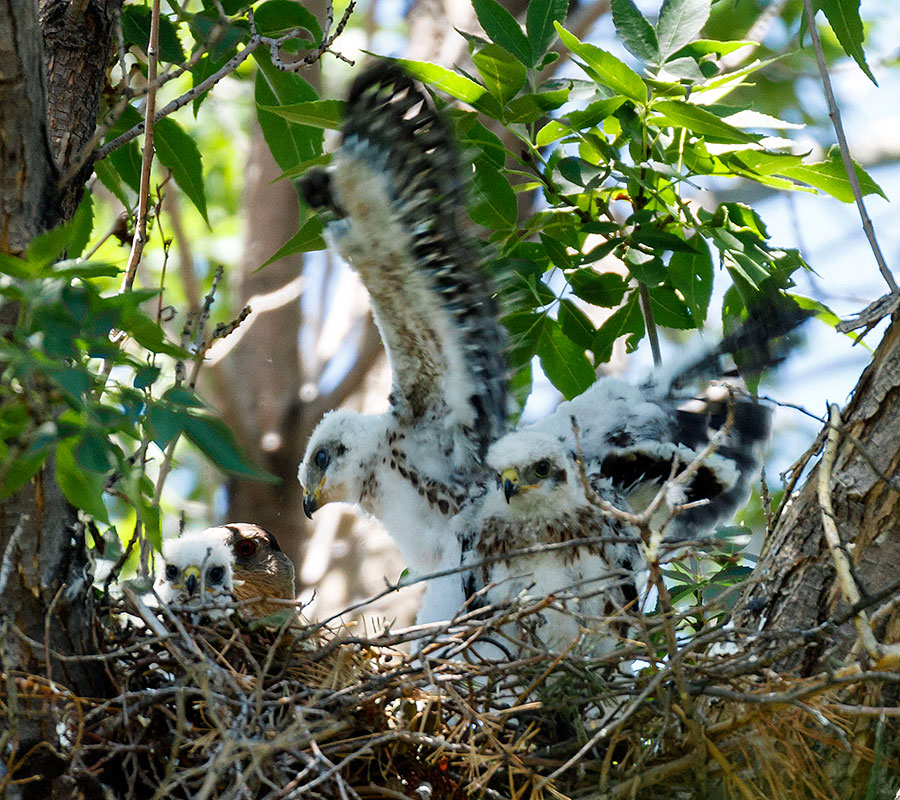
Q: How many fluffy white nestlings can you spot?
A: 3